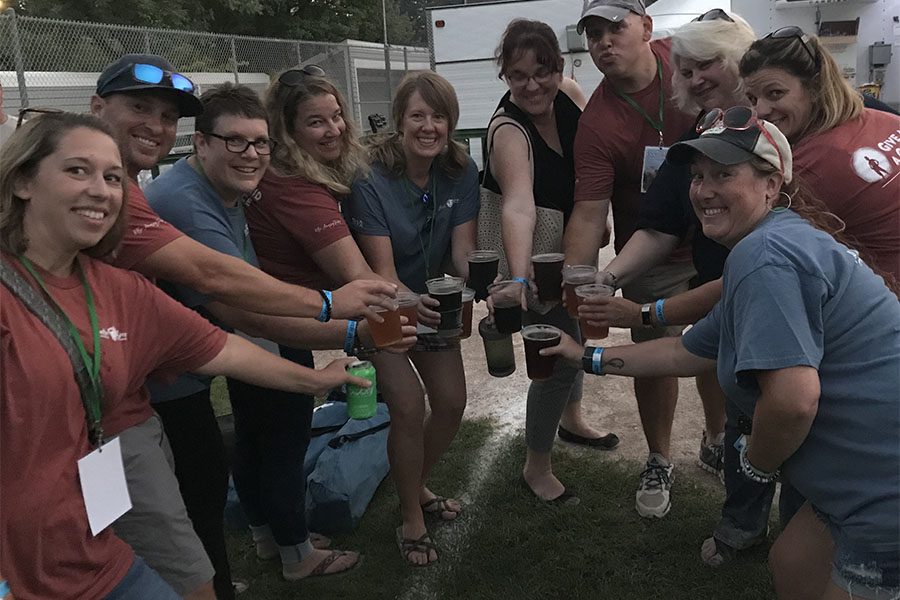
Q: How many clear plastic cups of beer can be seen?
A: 10